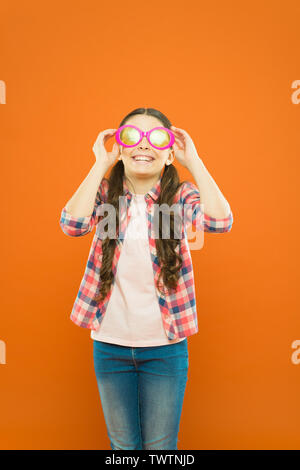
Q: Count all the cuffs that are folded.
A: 2